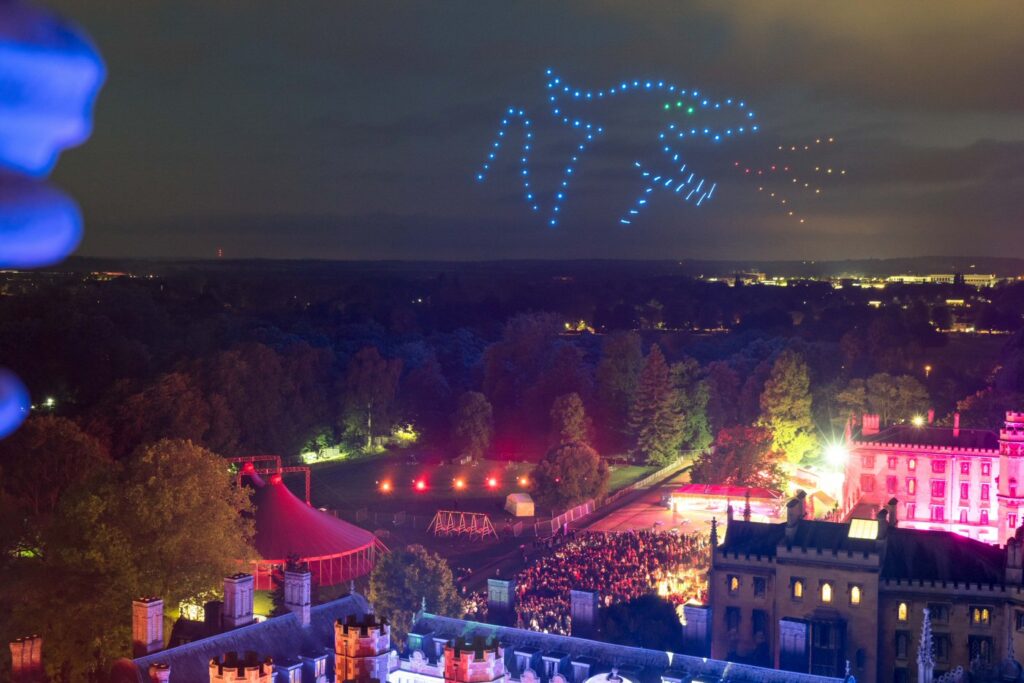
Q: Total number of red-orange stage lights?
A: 5